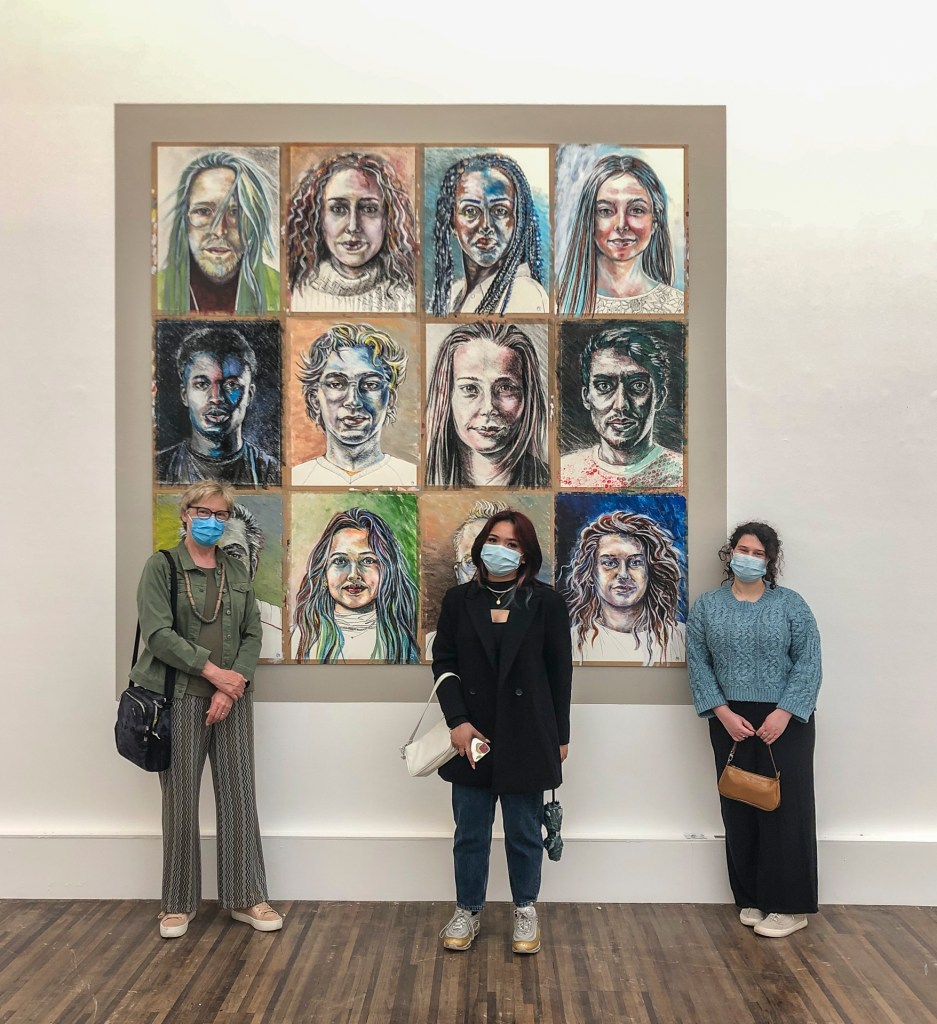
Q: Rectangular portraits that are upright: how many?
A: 12